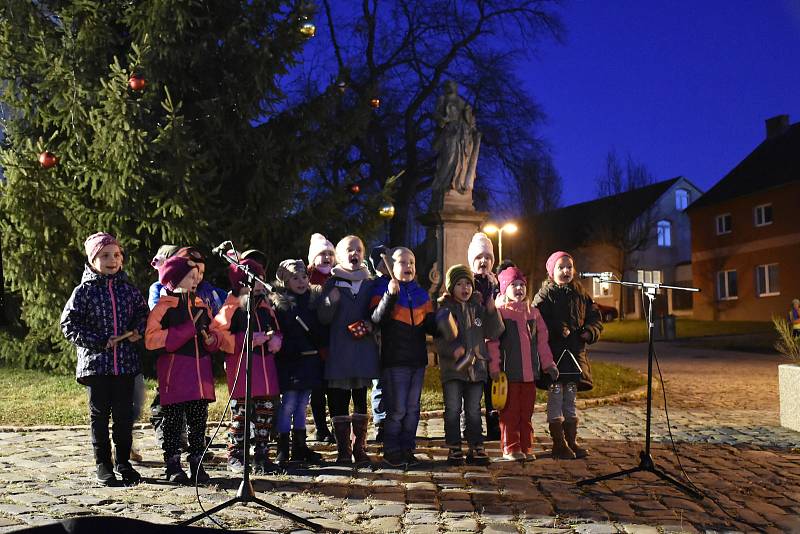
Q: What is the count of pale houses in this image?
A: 1